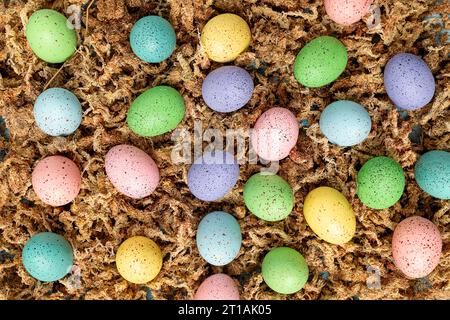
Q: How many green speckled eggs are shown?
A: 6